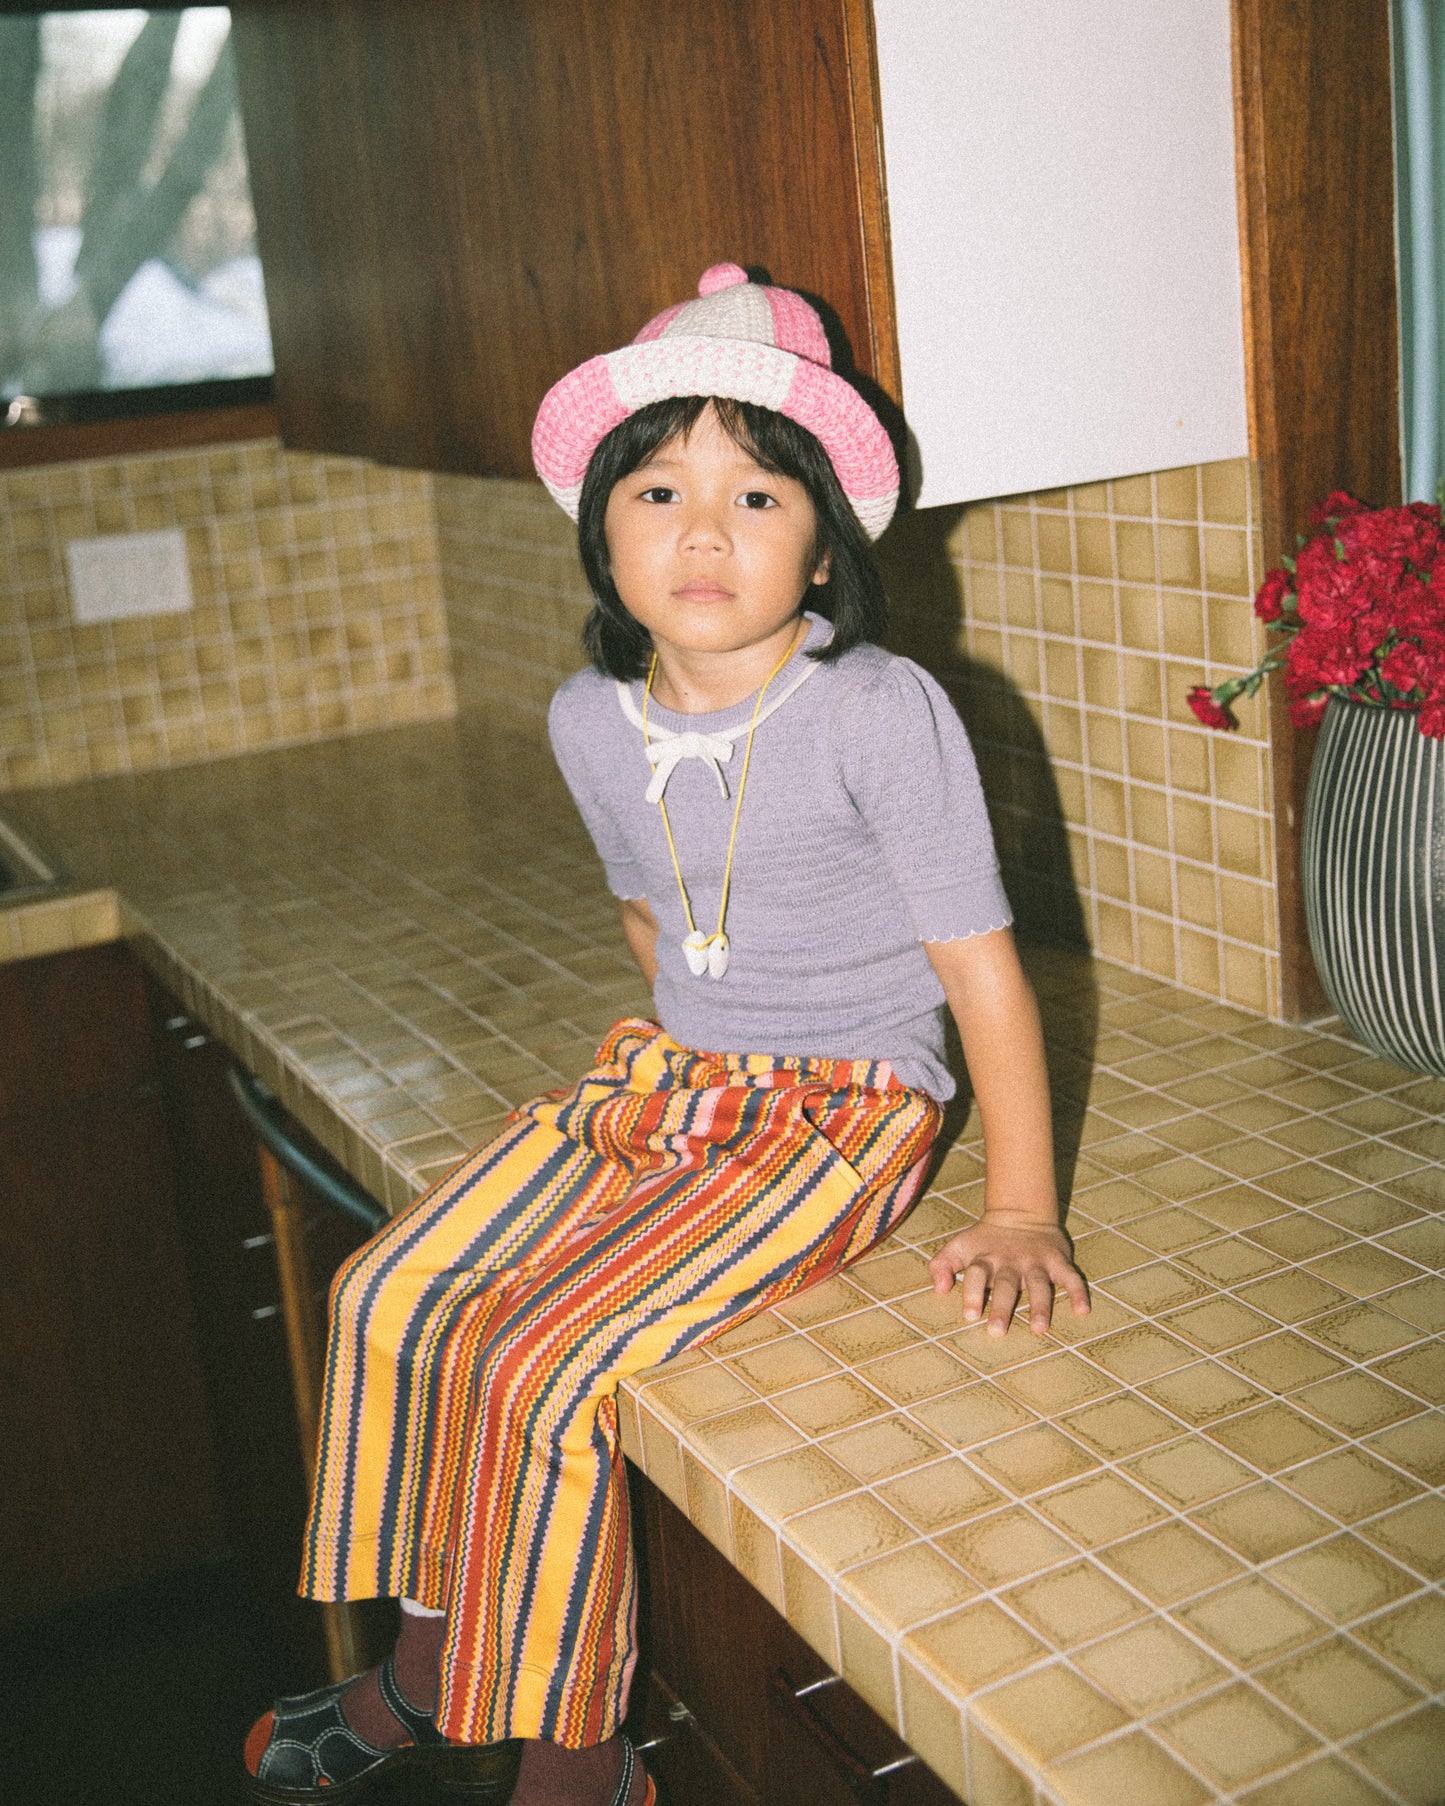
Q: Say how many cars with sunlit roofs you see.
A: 0